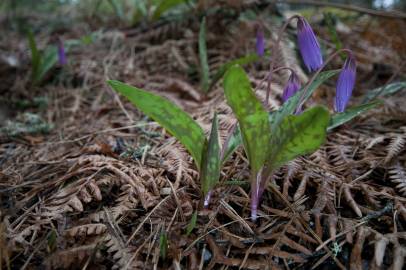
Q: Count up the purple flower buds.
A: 5